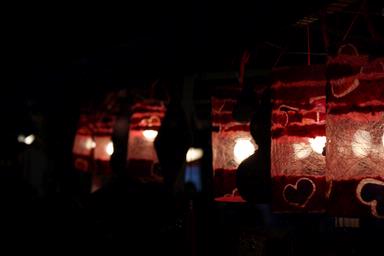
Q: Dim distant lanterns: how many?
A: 3